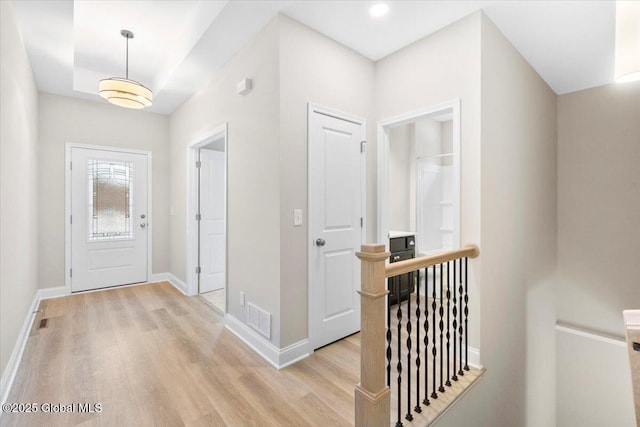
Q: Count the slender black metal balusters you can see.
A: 11